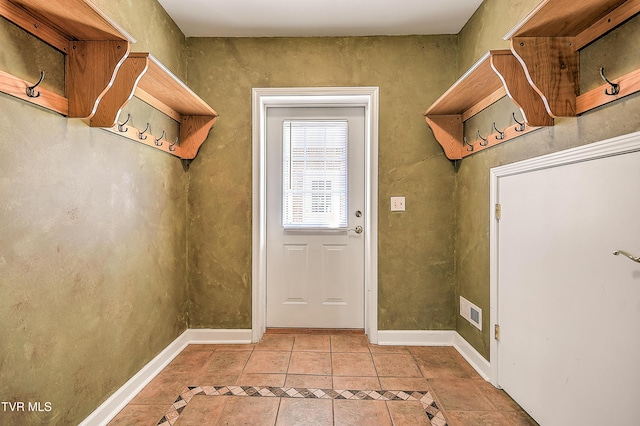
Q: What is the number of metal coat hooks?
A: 10